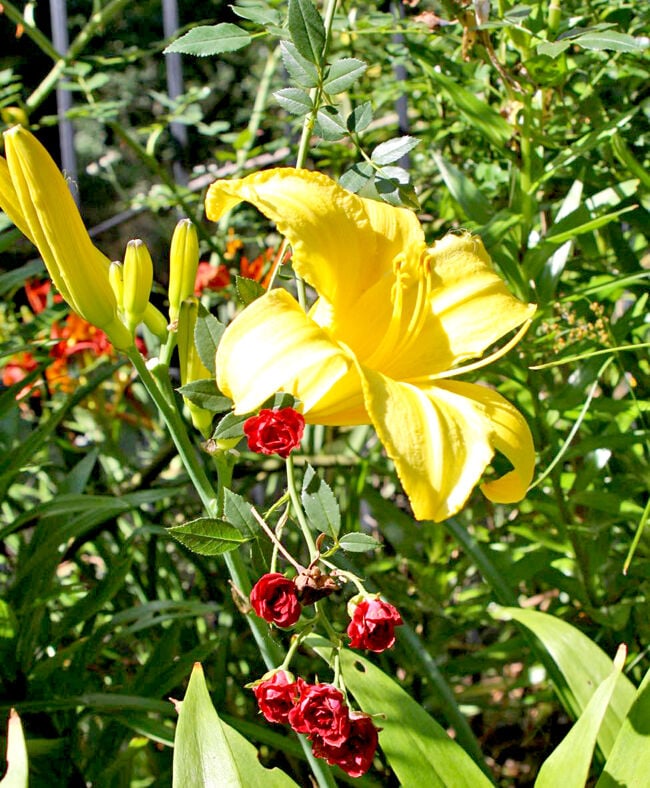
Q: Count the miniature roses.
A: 6